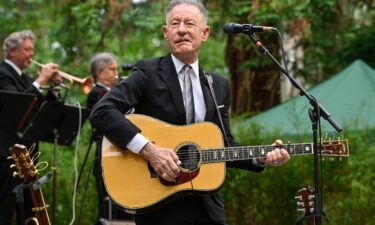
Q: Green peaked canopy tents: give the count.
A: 1